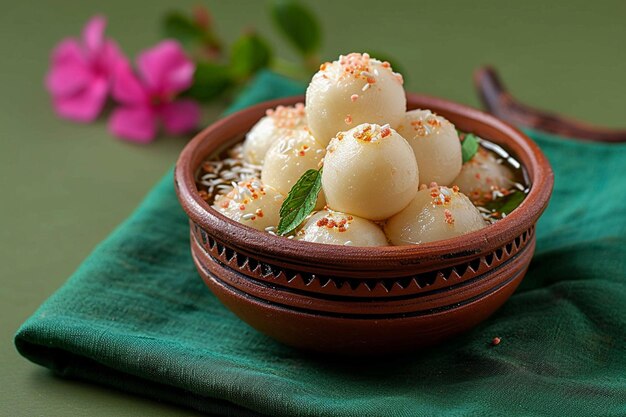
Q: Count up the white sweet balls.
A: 9